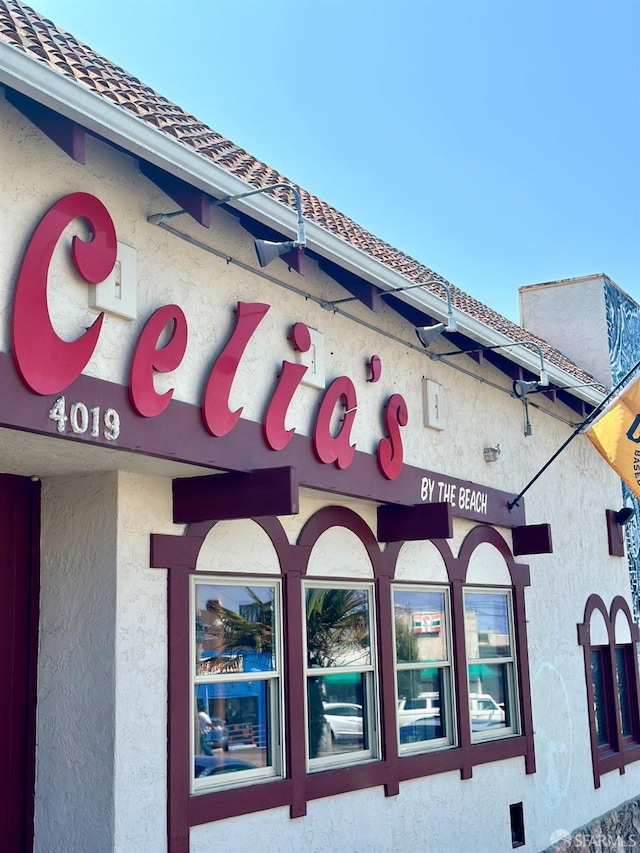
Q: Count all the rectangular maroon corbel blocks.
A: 3